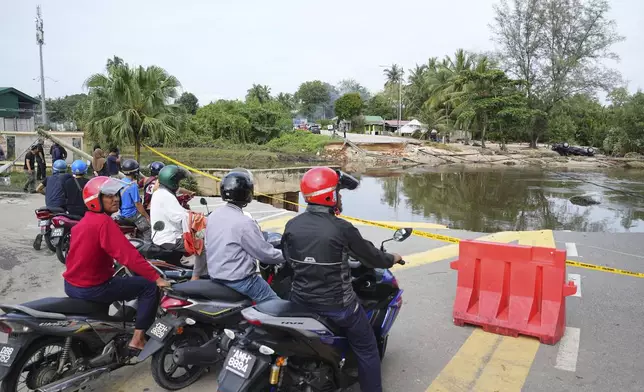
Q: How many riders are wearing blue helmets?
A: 2